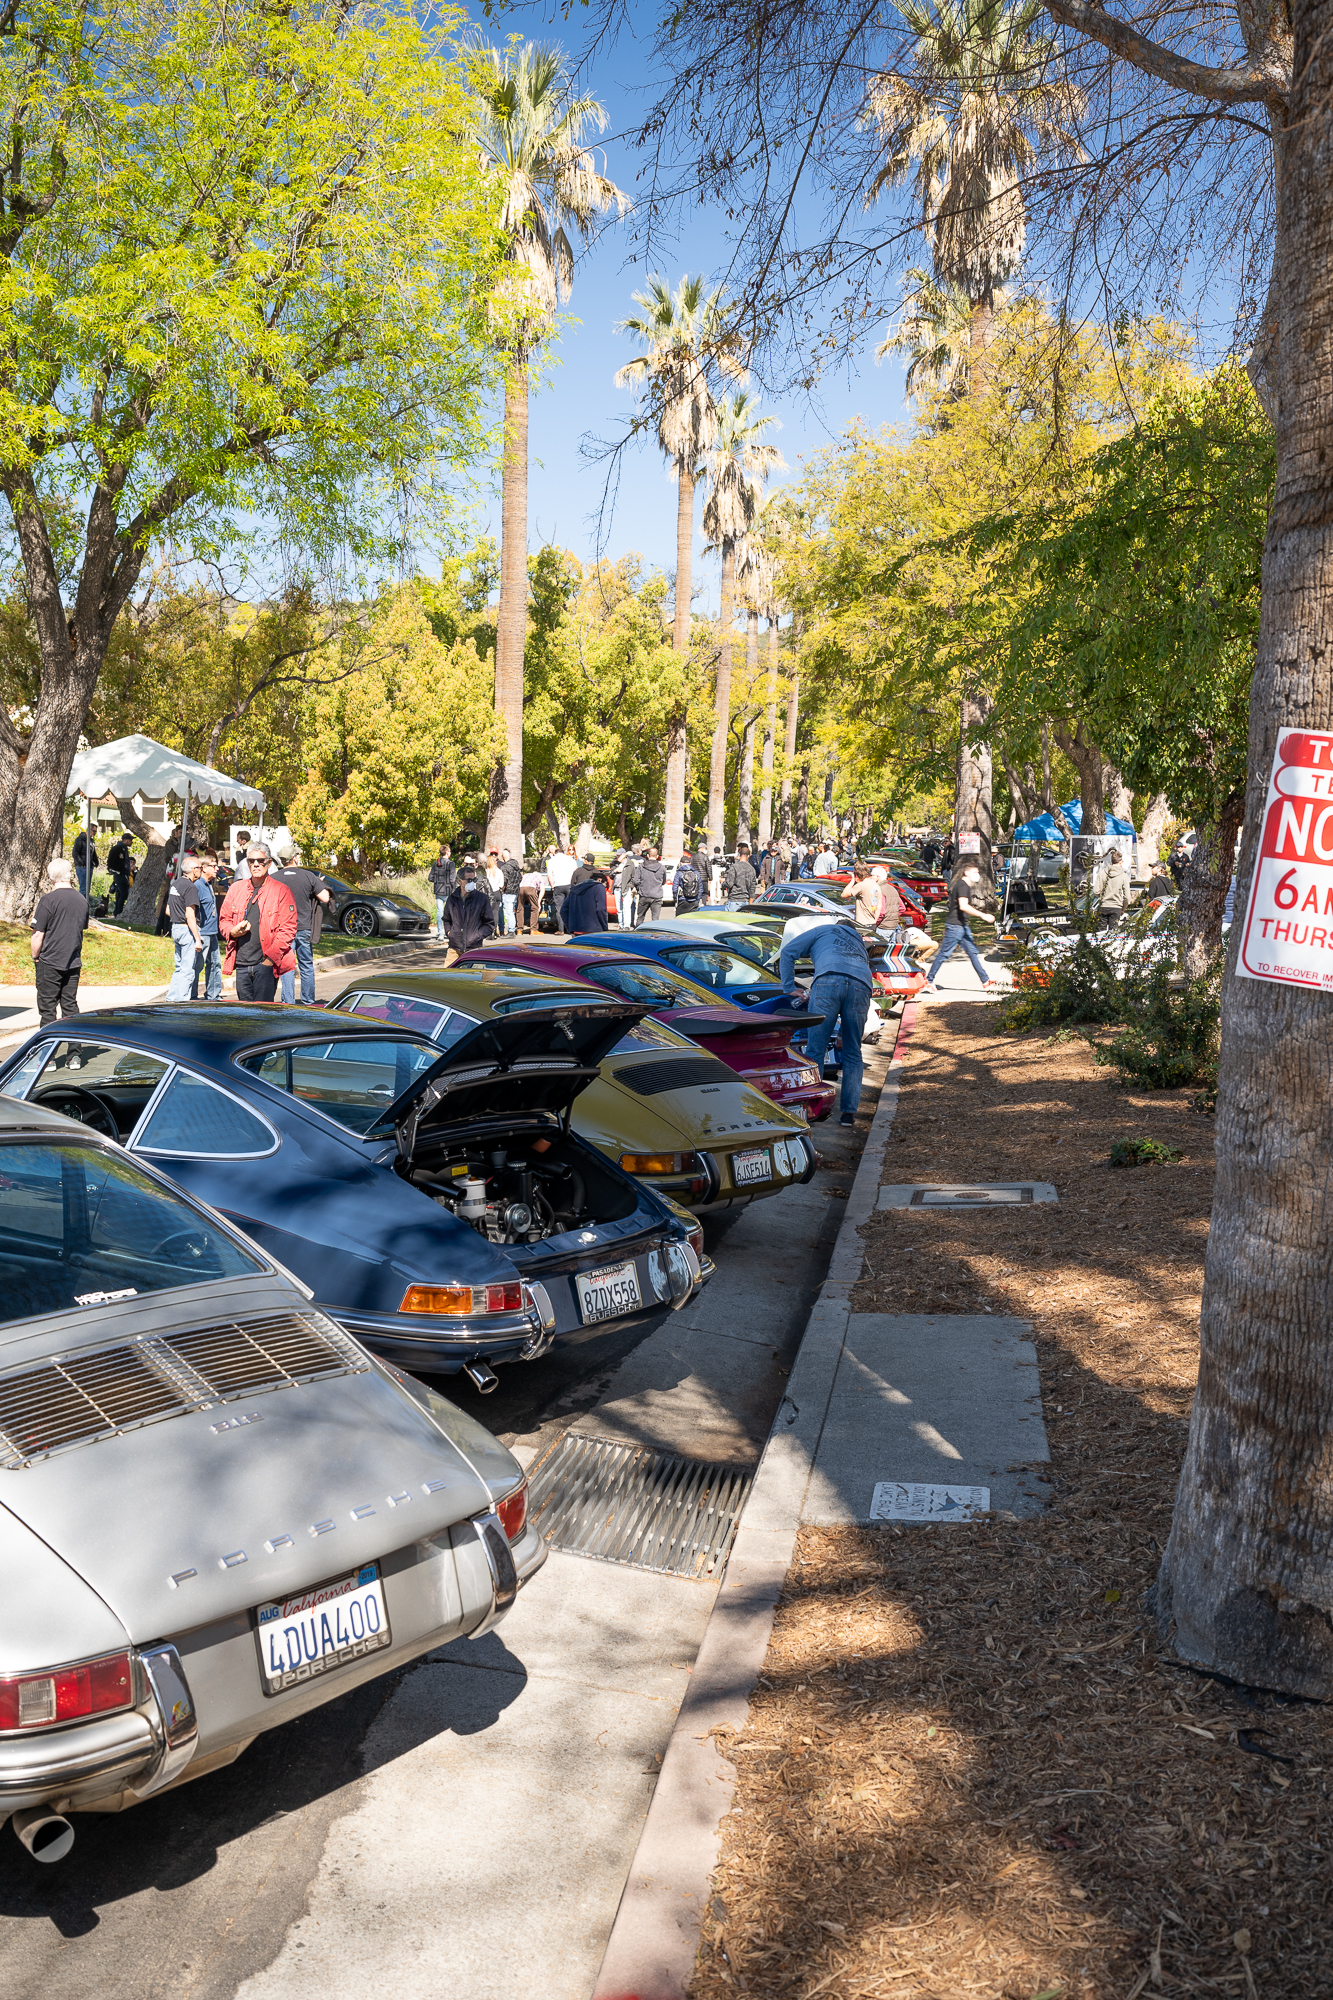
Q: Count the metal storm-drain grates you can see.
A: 1